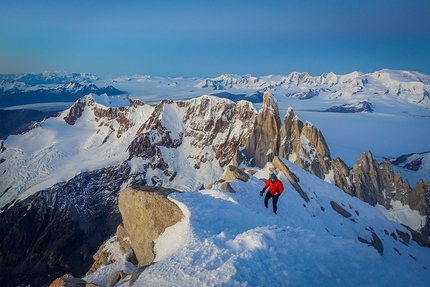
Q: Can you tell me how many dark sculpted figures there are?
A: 0